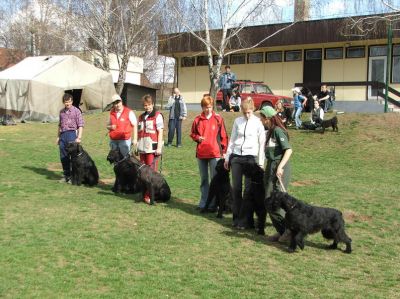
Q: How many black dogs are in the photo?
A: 7